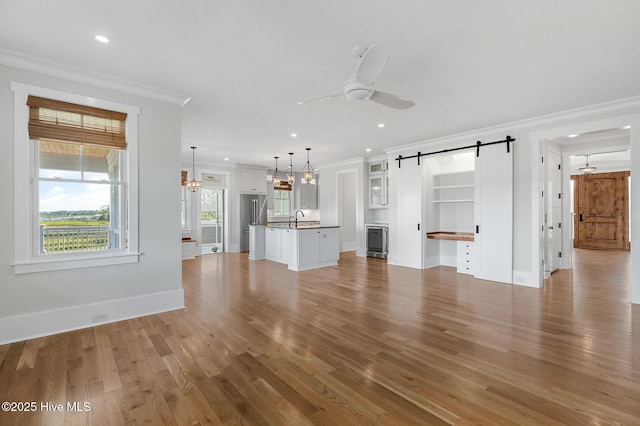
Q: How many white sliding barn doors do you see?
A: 2